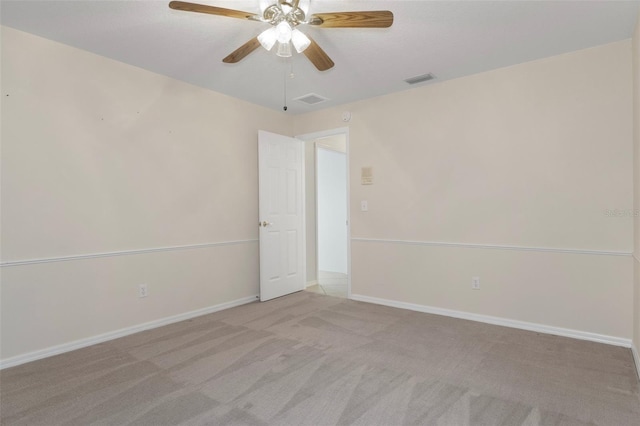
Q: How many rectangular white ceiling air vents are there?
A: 2